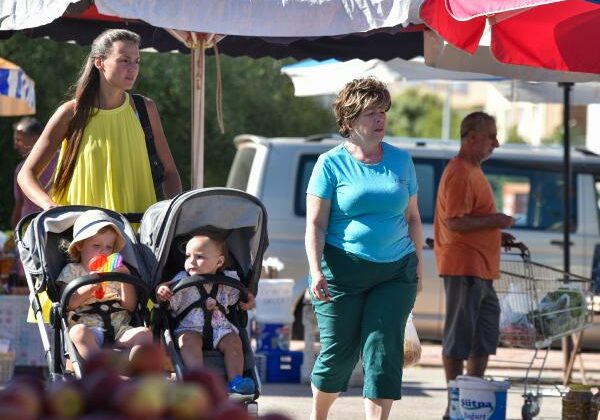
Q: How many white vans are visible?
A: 1